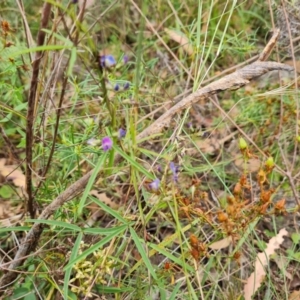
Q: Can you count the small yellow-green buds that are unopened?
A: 2